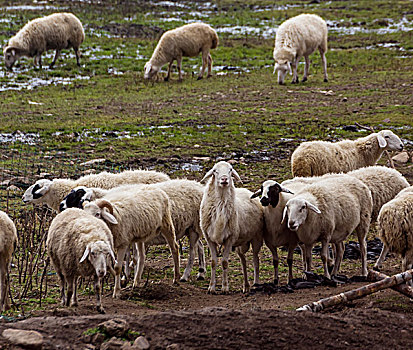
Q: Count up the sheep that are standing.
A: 14